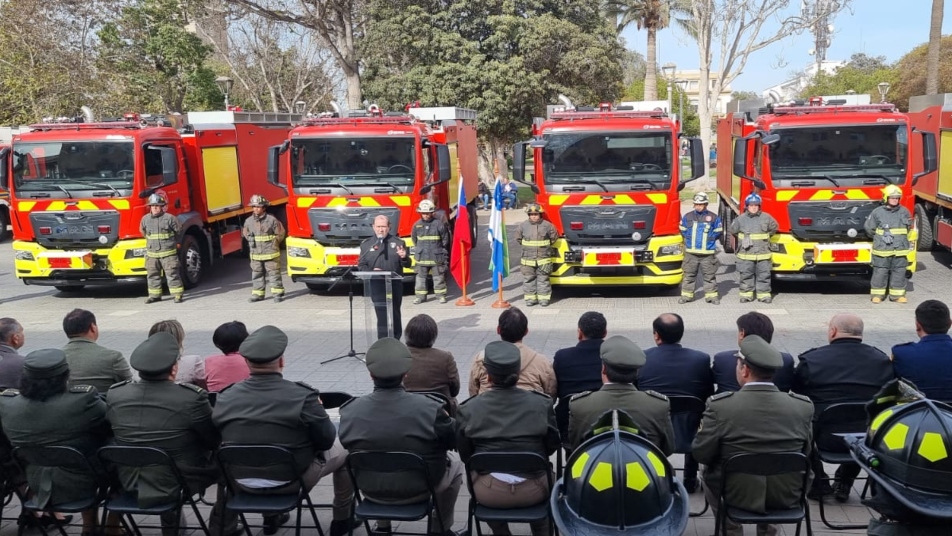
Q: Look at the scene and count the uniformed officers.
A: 7